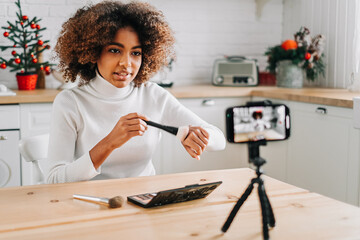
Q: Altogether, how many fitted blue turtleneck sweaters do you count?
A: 0